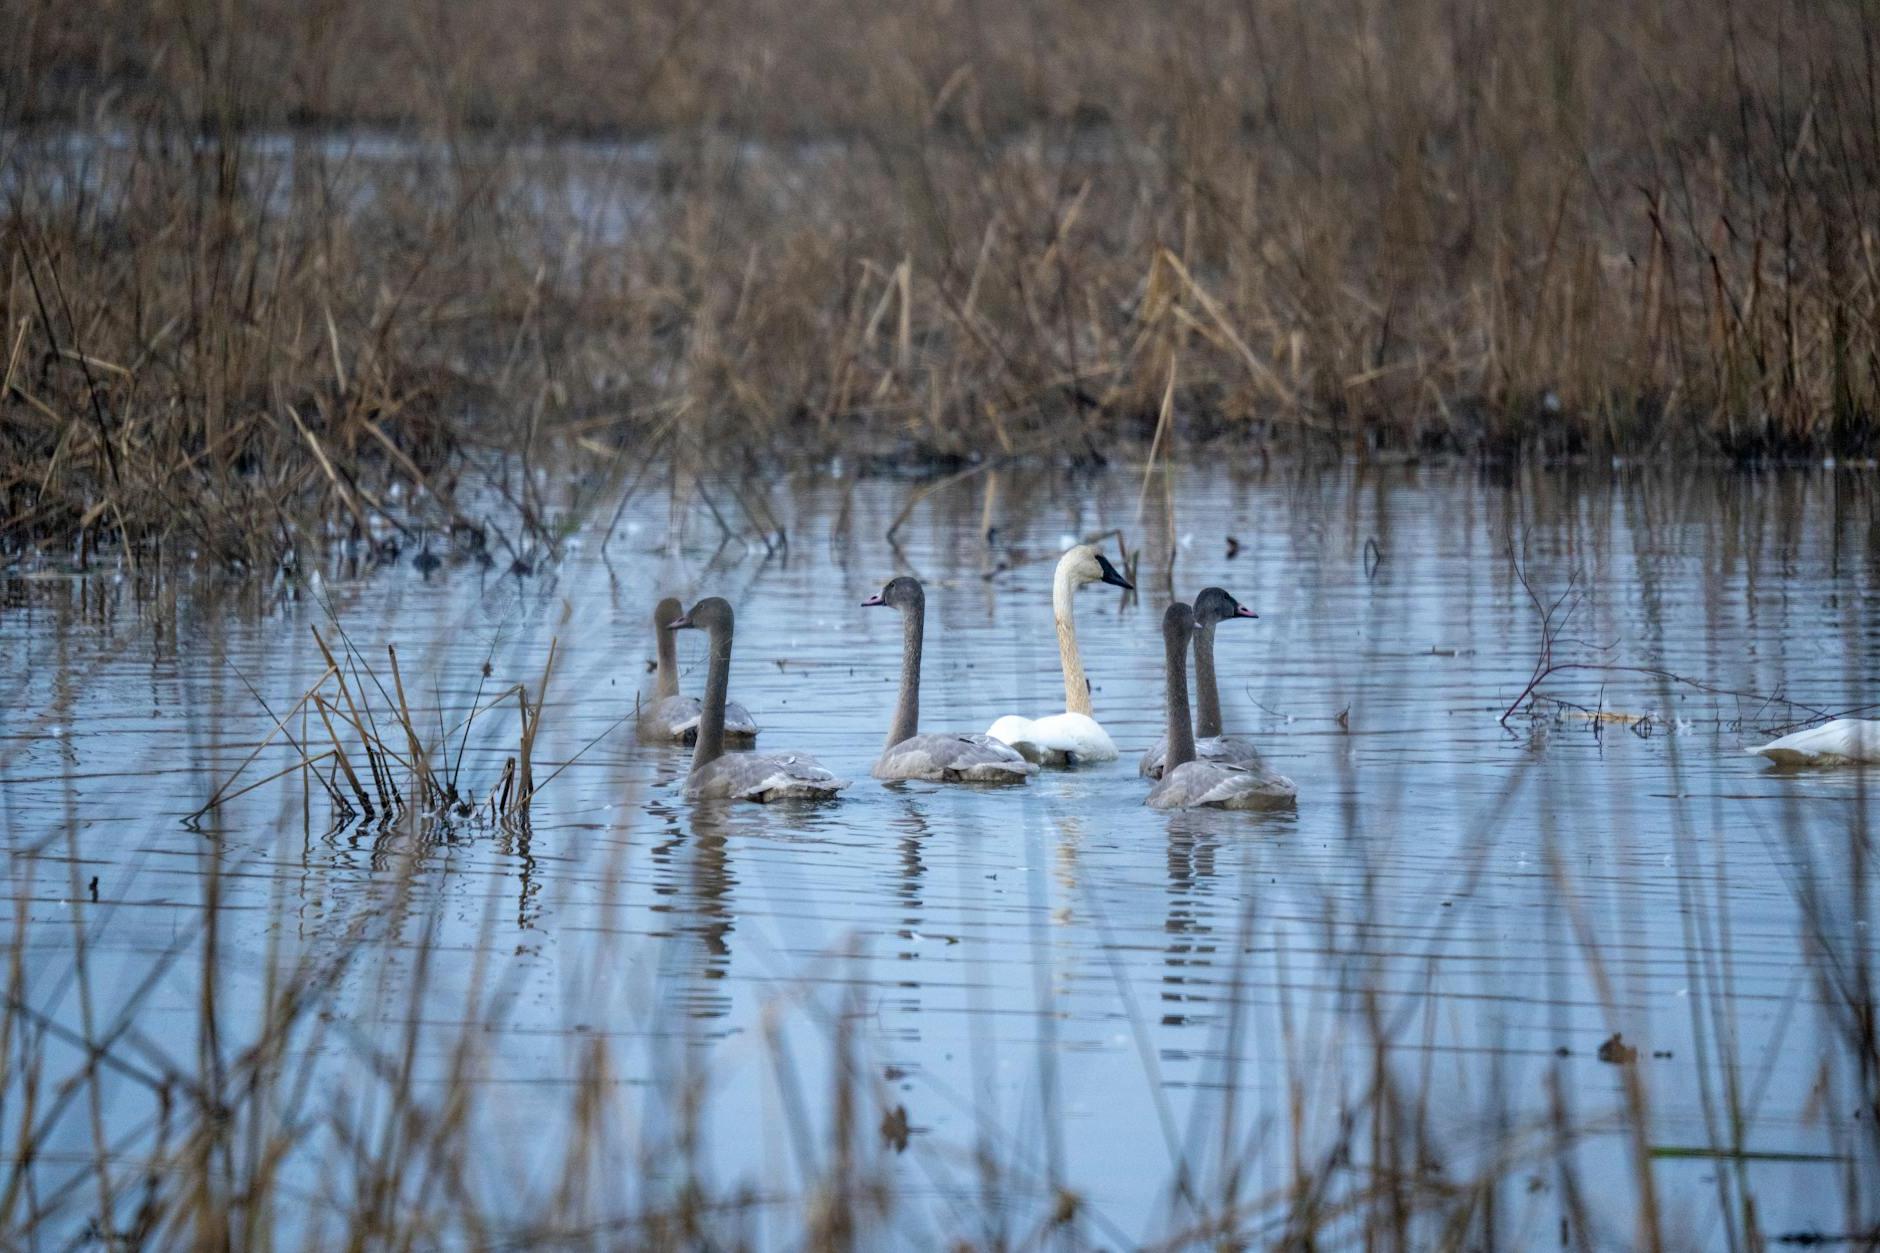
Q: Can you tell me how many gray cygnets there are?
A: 5